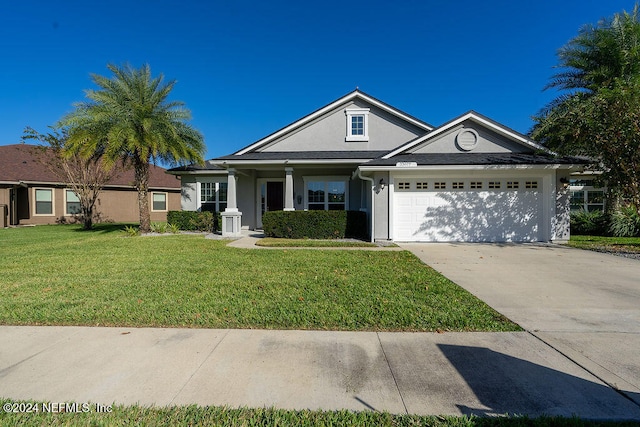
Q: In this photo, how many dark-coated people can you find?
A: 0